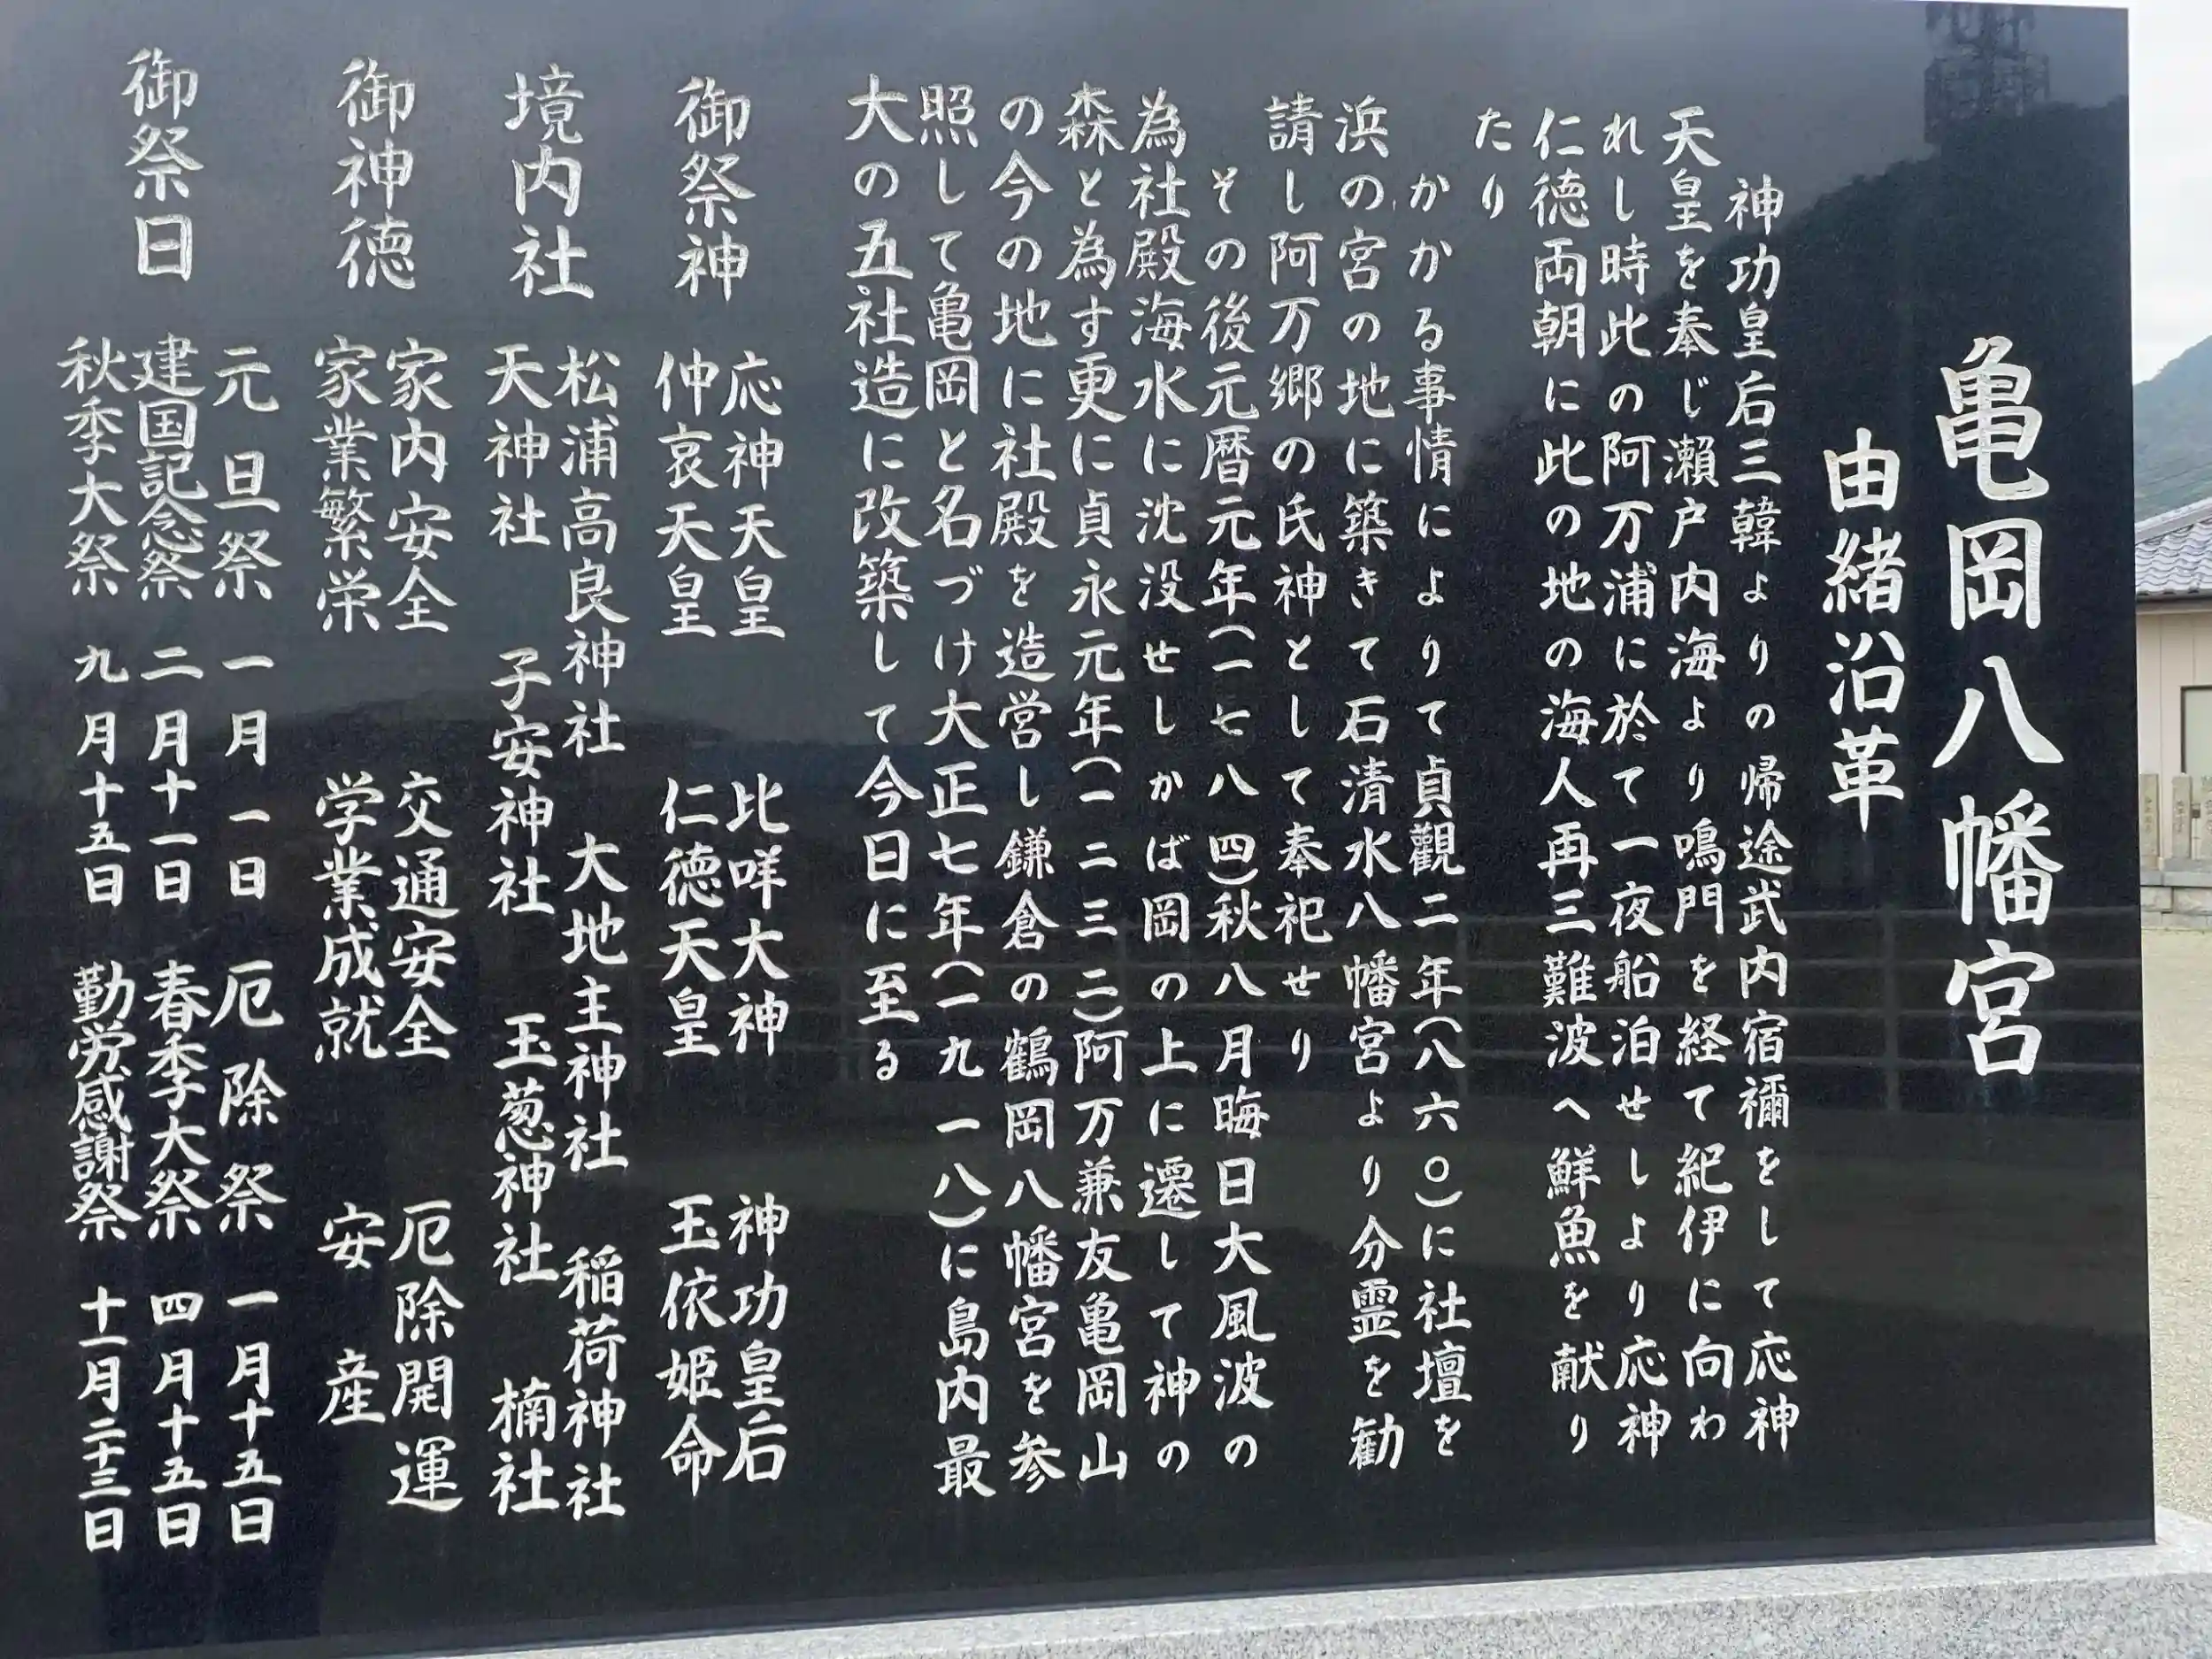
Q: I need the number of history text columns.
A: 14